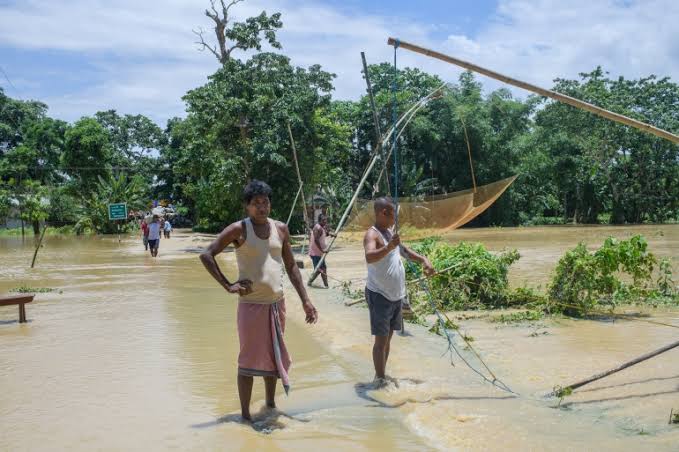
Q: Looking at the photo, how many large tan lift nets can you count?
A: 1